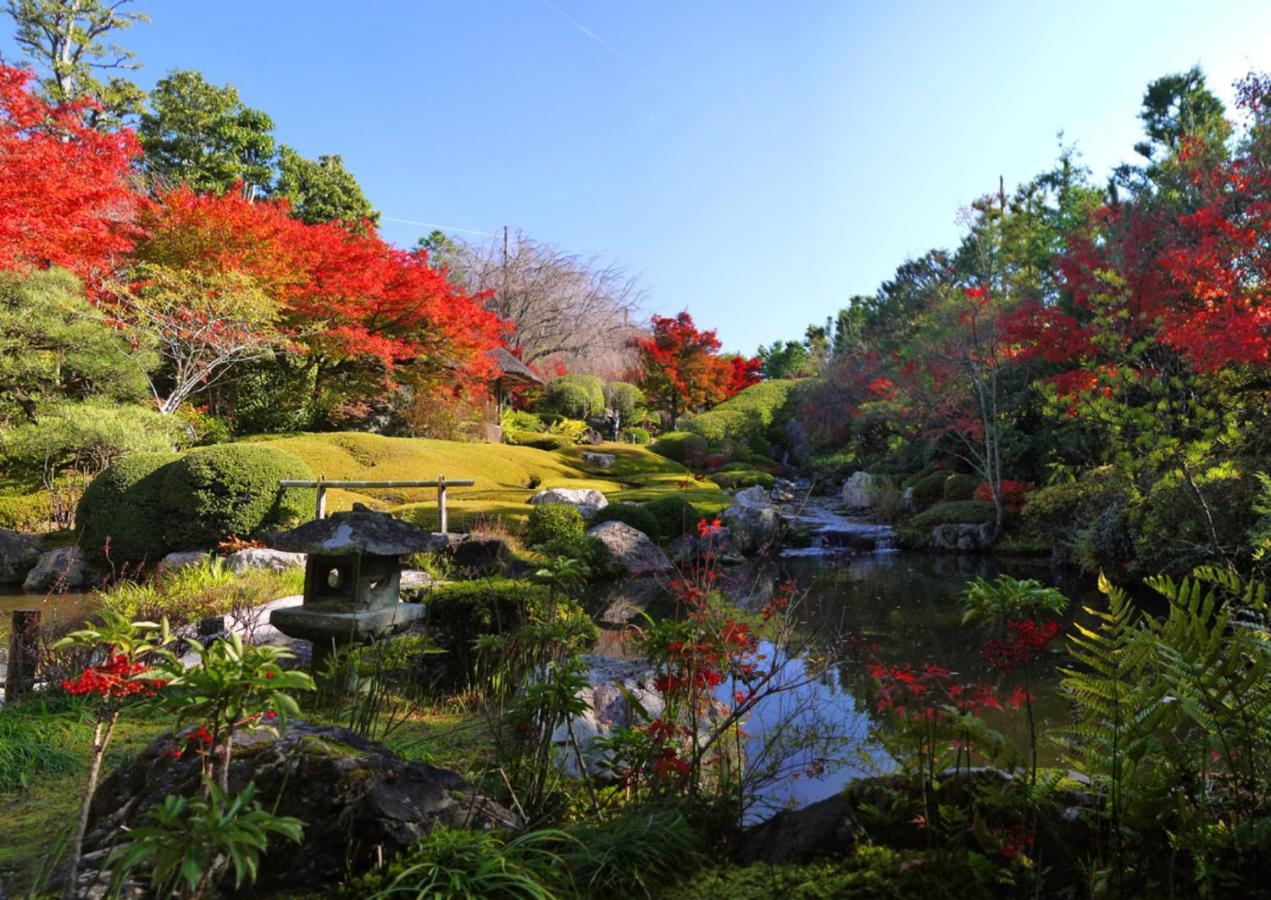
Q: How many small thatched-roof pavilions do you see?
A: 1